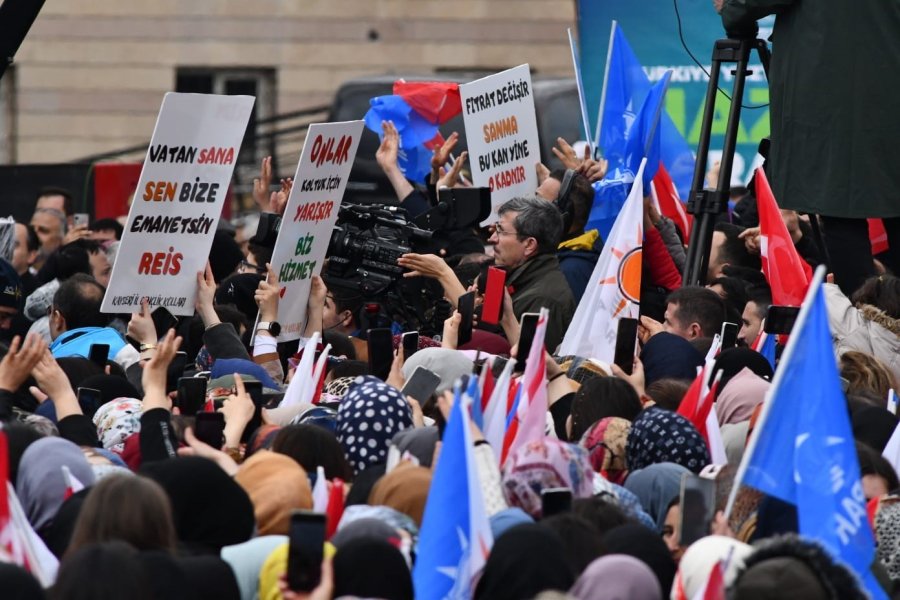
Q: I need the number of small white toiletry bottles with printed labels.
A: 0